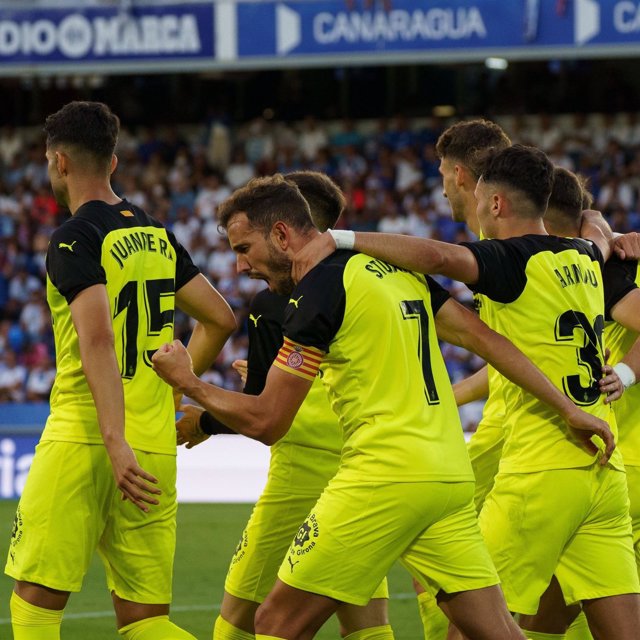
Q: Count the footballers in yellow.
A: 6